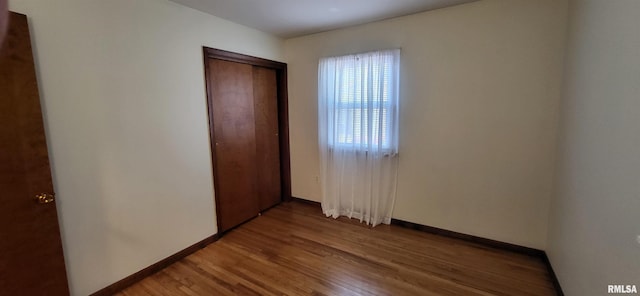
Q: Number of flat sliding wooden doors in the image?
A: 2